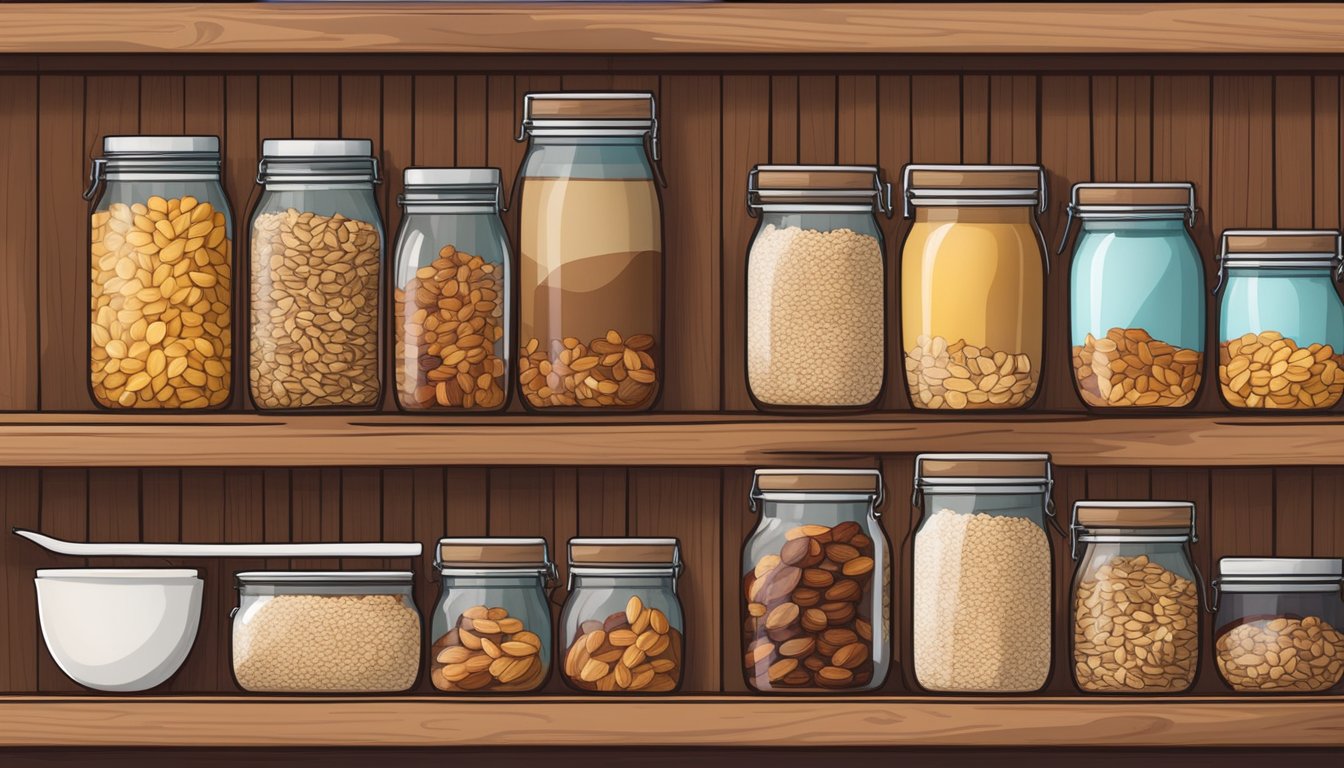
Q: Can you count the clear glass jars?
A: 15